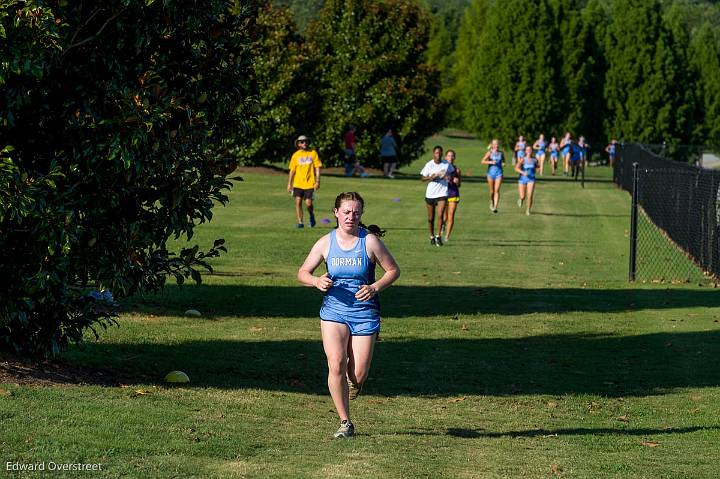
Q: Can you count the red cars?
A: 0